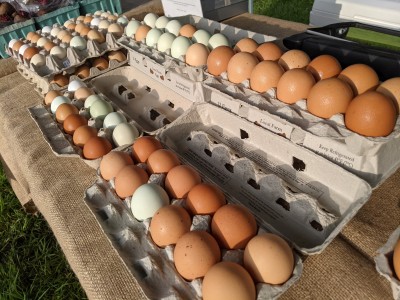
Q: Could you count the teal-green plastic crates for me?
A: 3